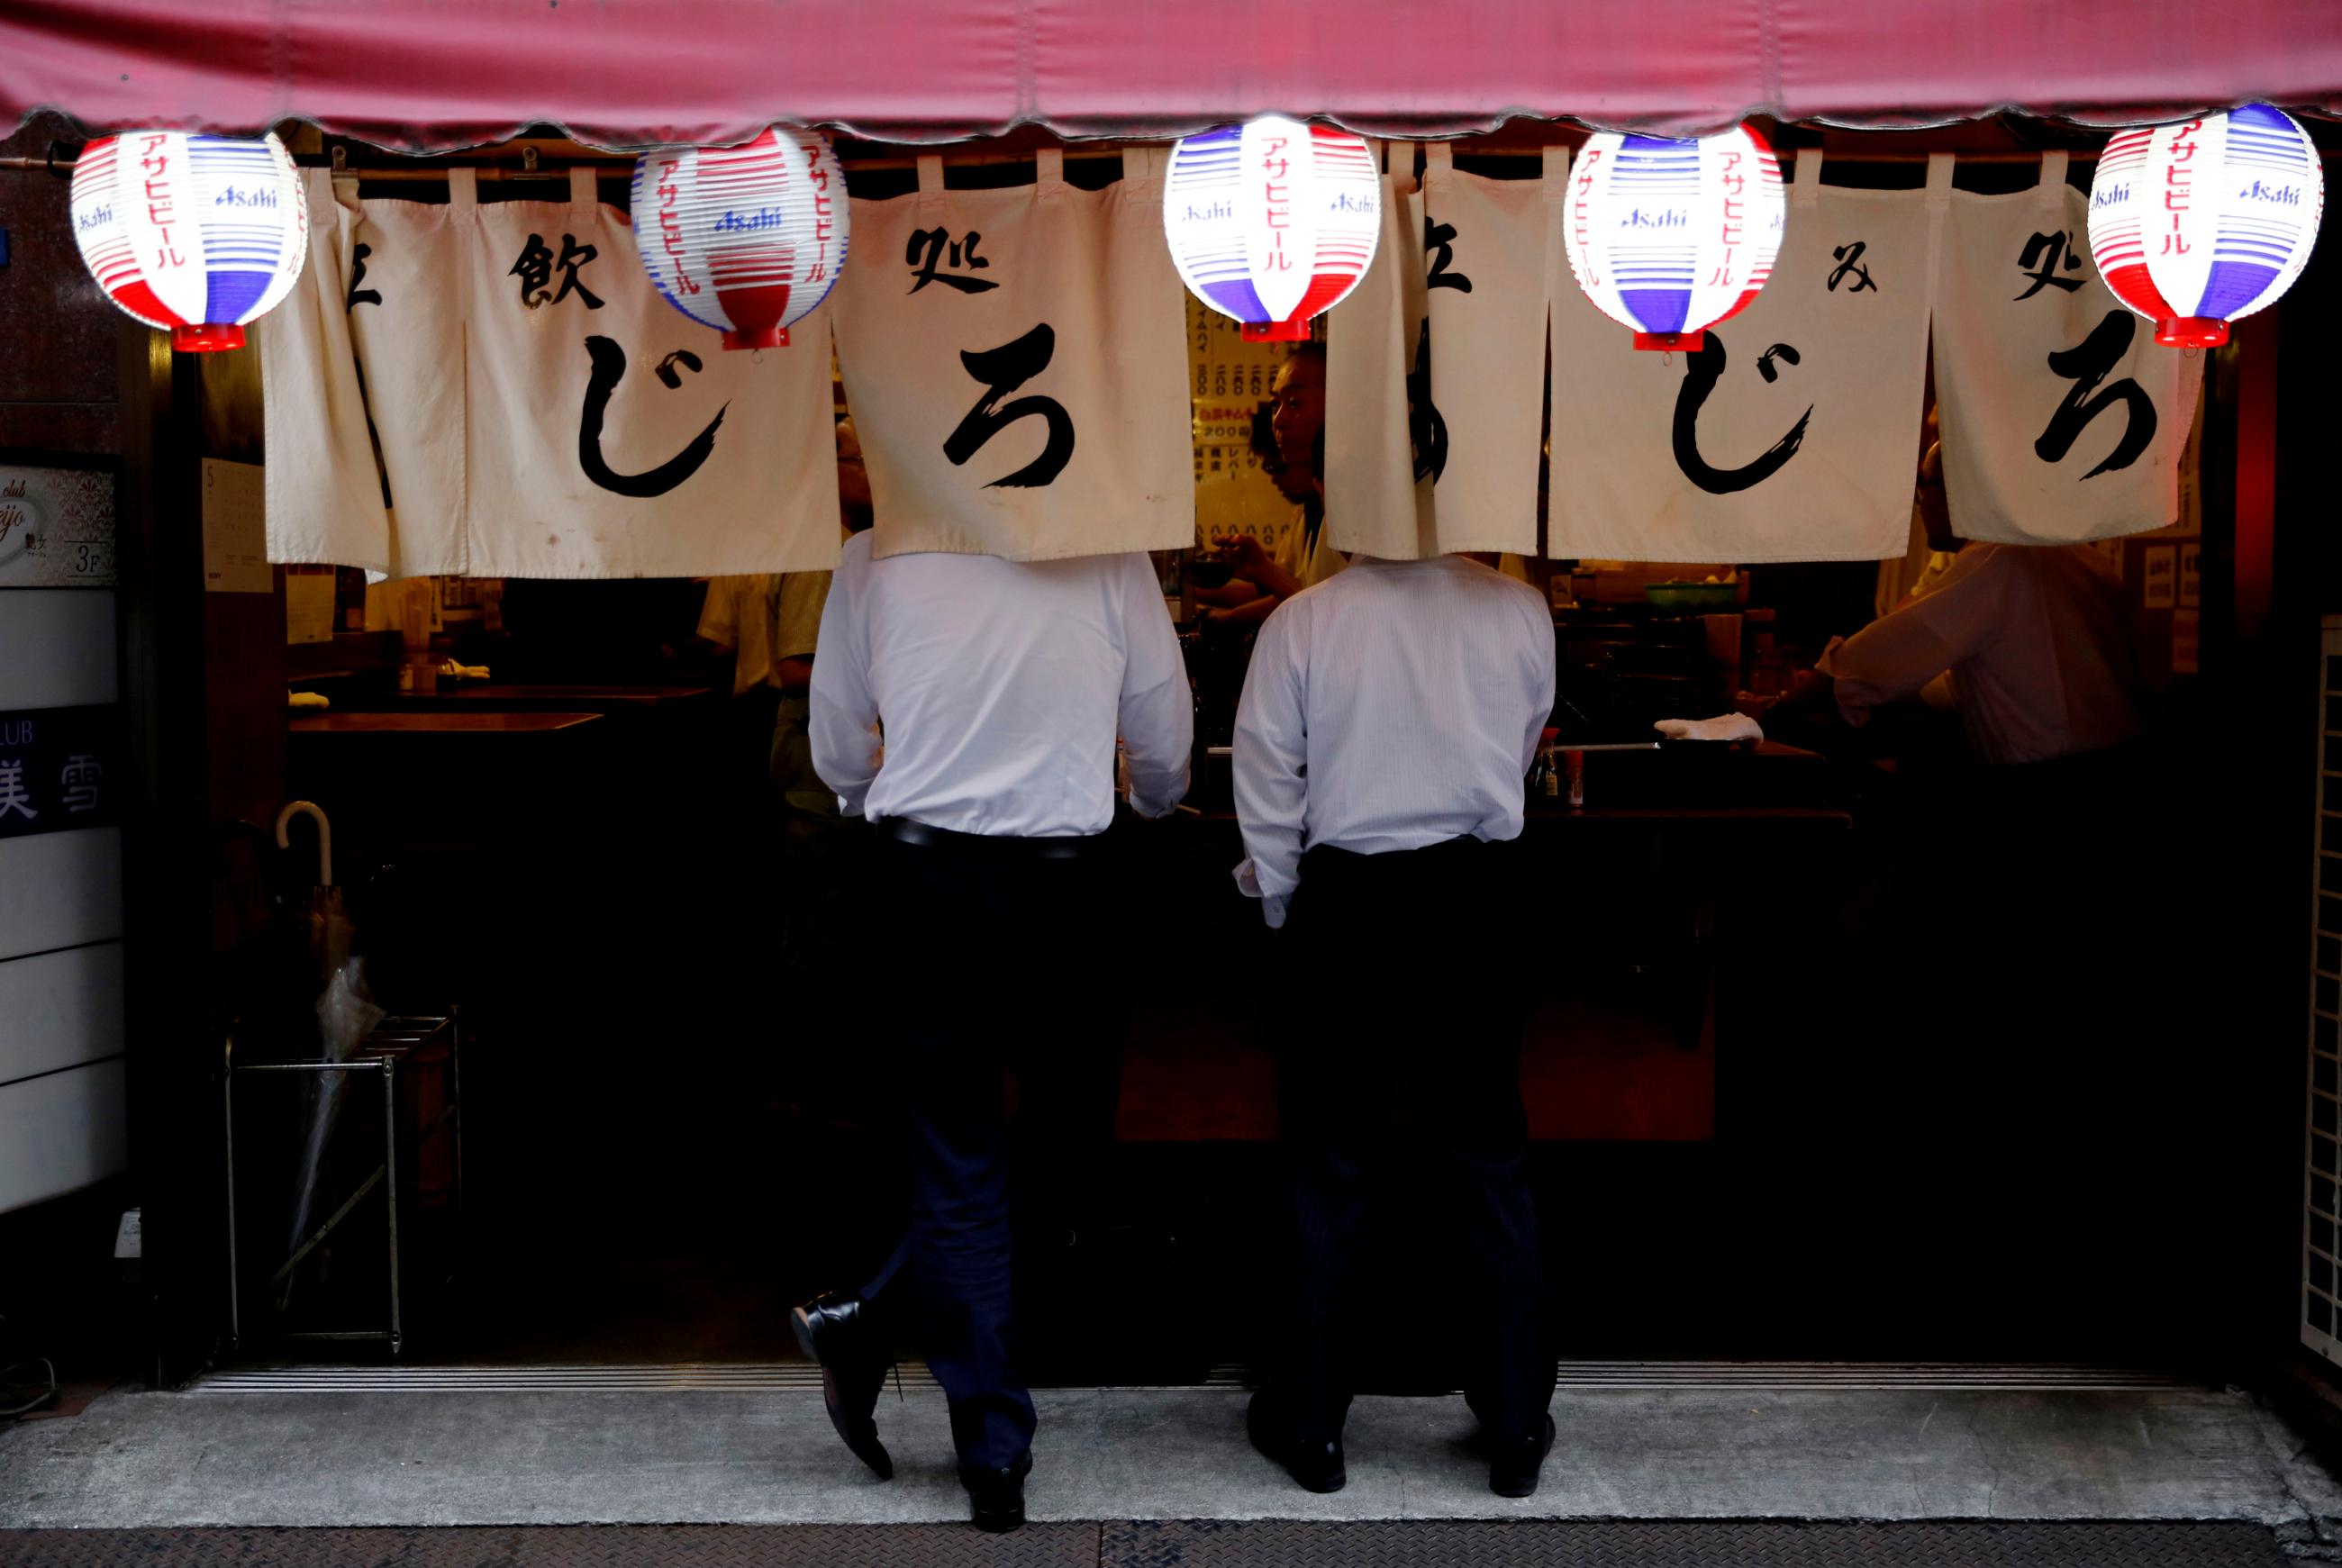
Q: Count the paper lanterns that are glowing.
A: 4